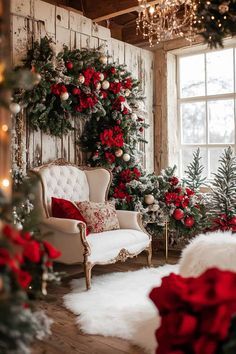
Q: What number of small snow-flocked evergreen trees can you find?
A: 2